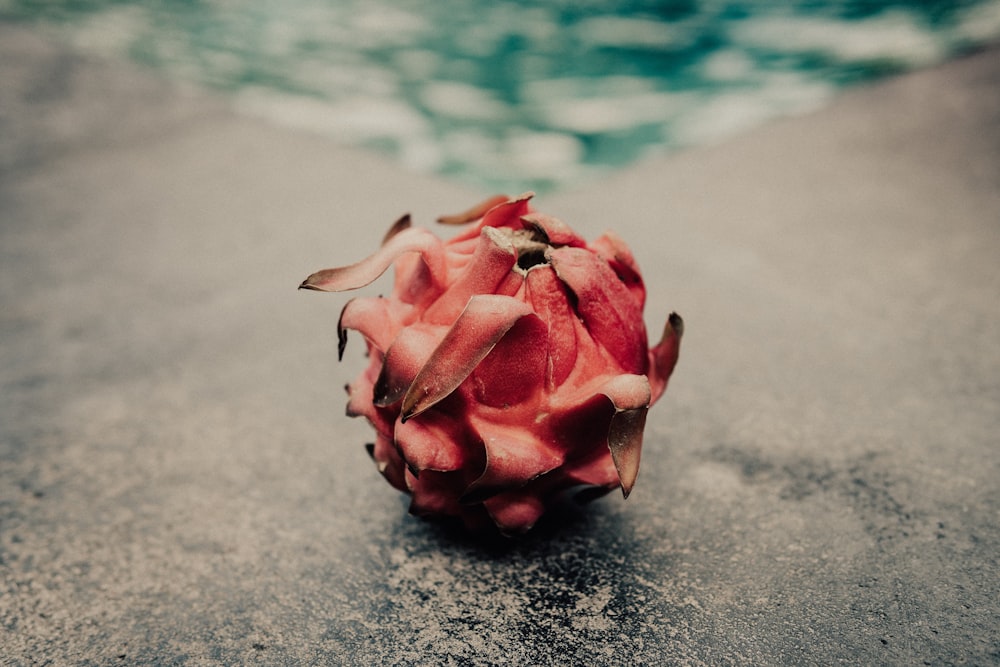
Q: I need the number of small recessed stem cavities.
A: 1